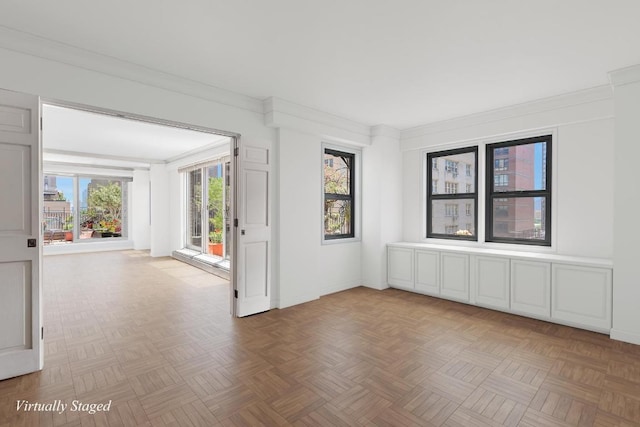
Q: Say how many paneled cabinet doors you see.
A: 6